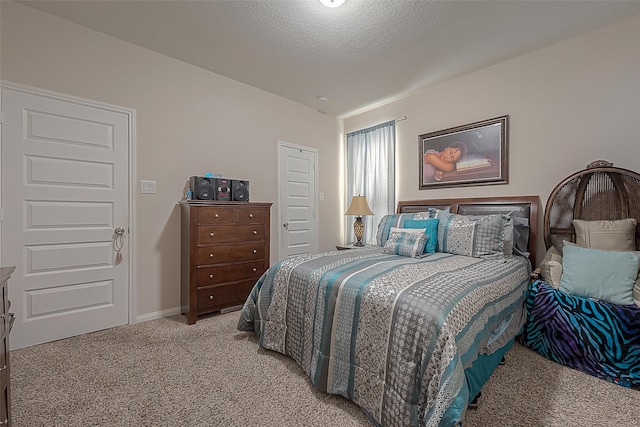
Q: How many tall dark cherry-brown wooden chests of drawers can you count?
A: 1